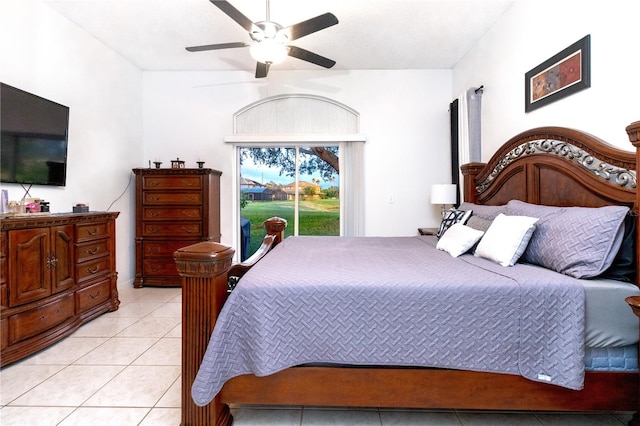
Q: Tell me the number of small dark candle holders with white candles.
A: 2